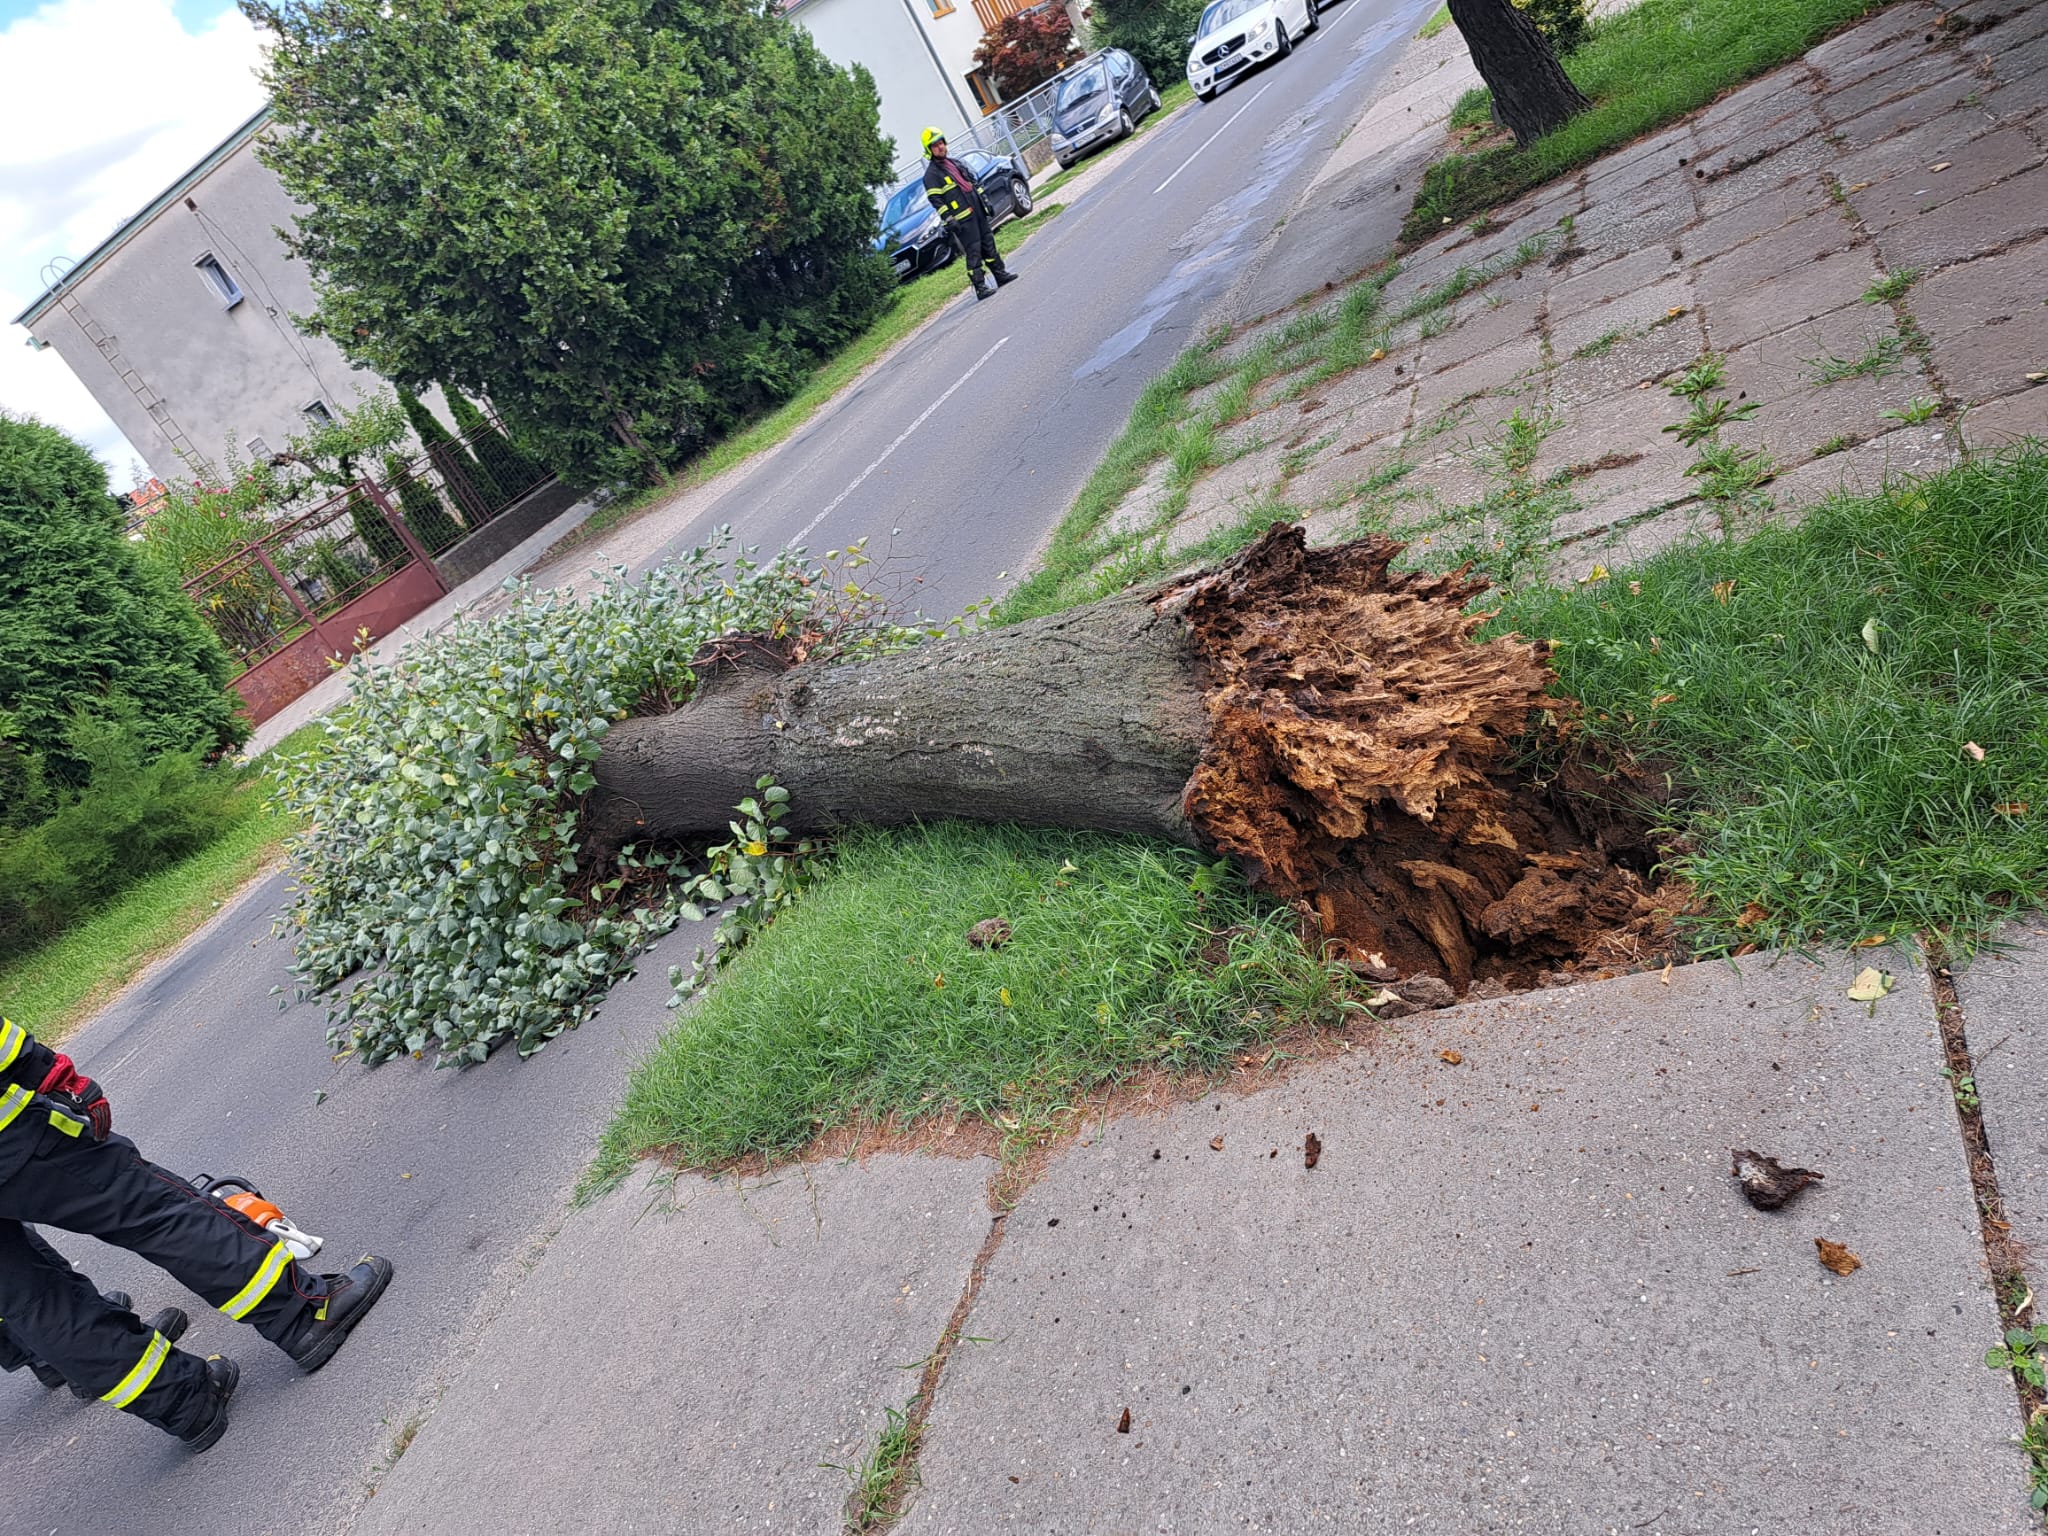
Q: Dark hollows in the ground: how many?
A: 1